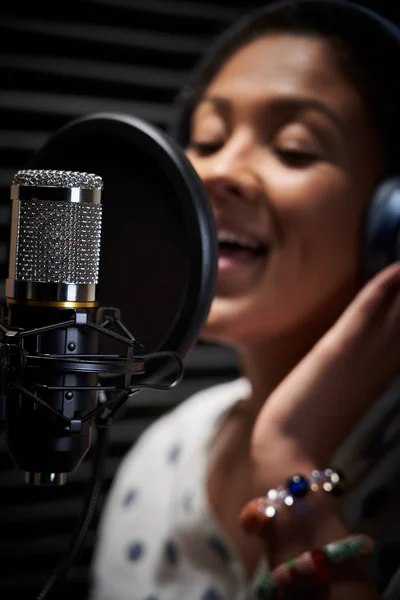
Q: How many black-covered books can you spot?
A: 0